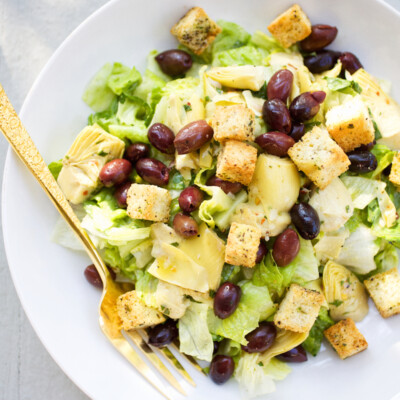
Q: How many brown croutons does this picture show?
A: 13